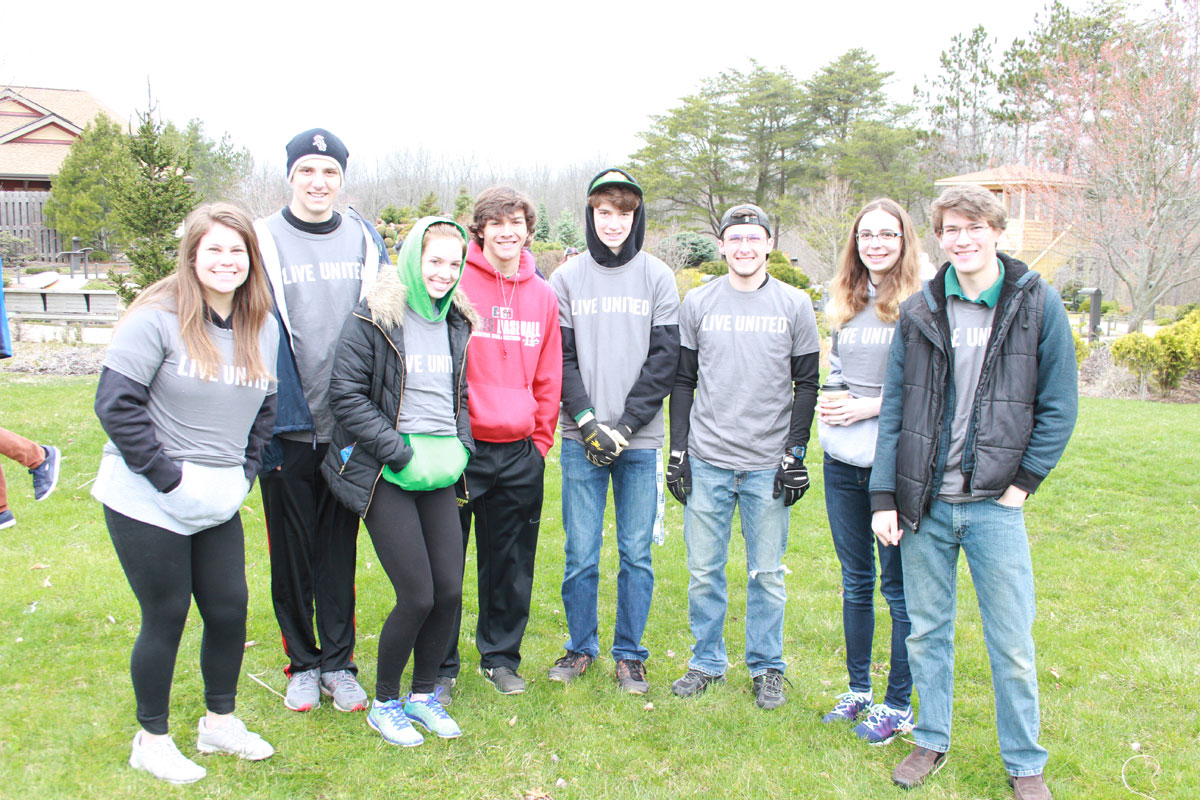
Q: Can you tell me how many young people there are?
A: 8